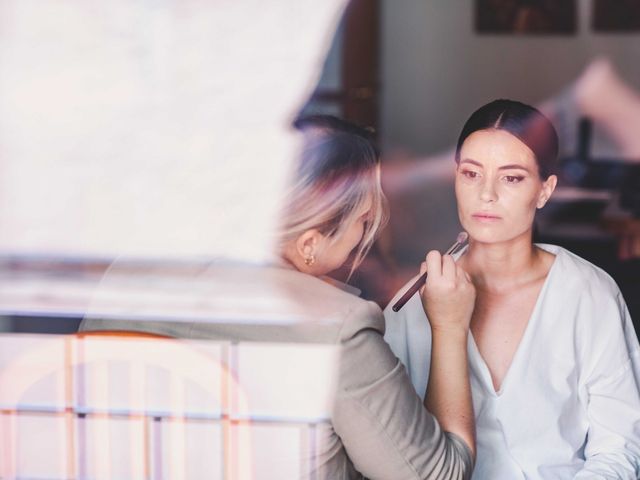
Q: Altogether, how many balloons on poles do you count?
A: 0